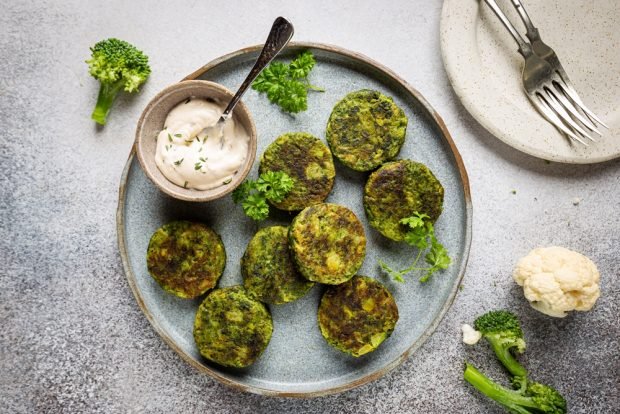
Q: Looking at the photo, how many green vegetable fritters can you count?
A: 8